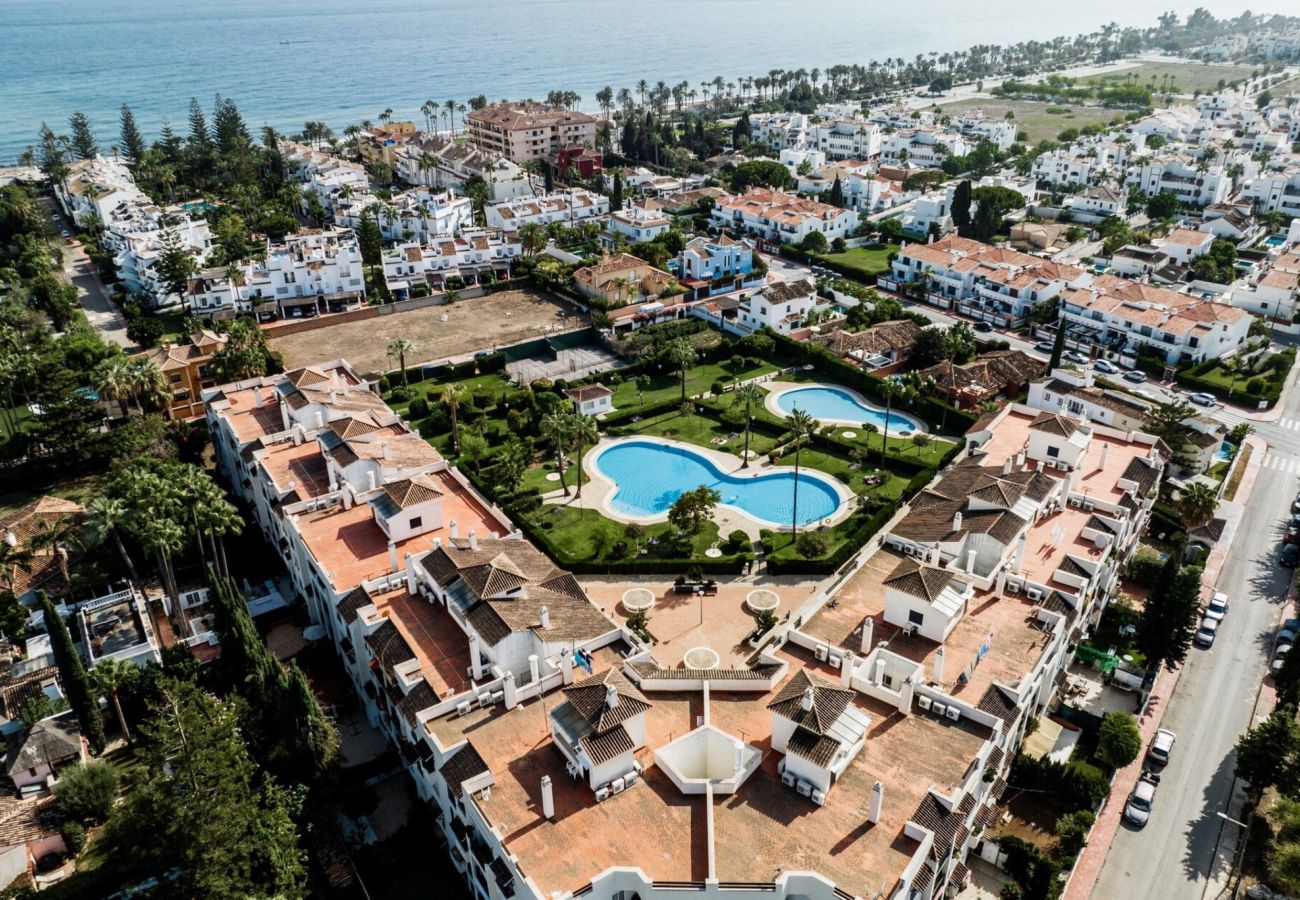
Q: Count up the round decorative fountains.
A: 3